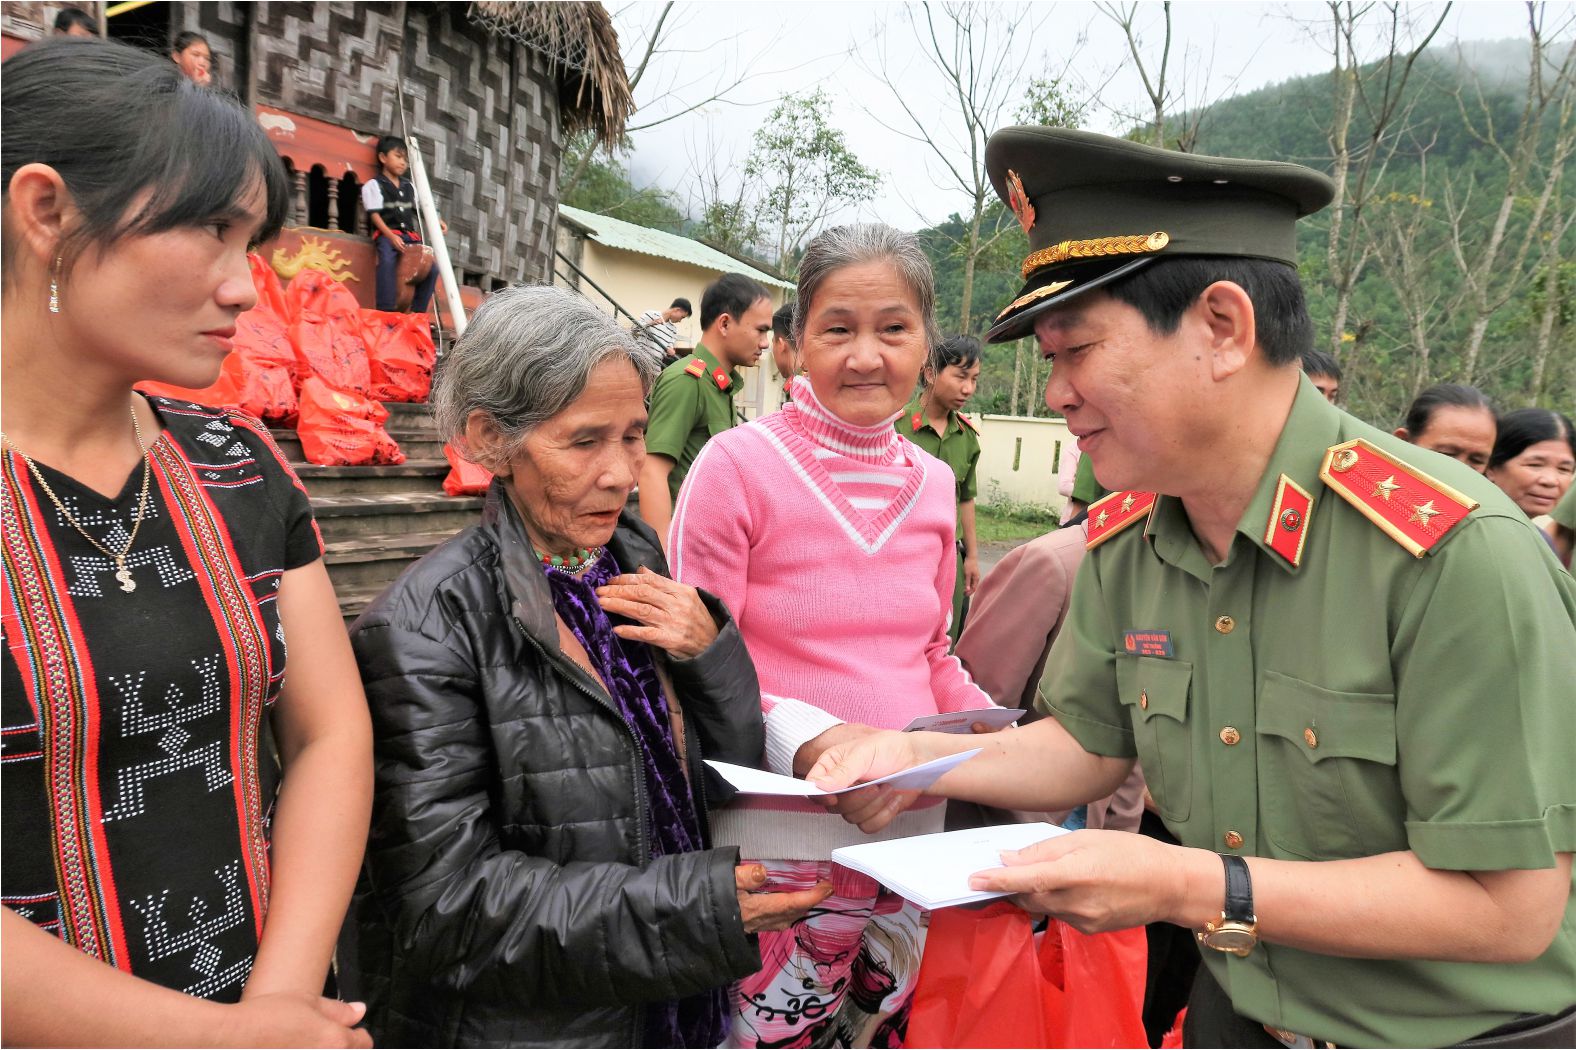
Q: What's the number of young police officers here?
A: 3